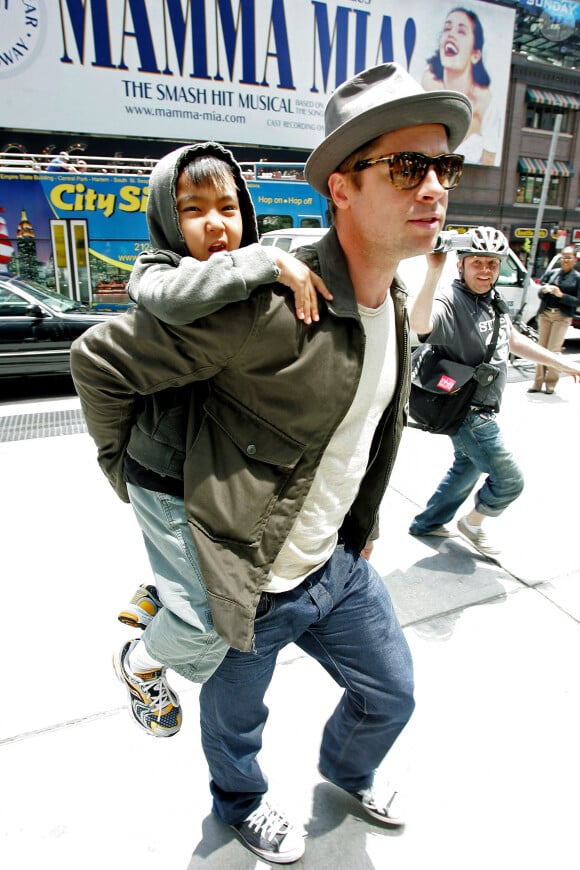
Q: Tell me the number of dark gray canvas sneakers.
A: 2